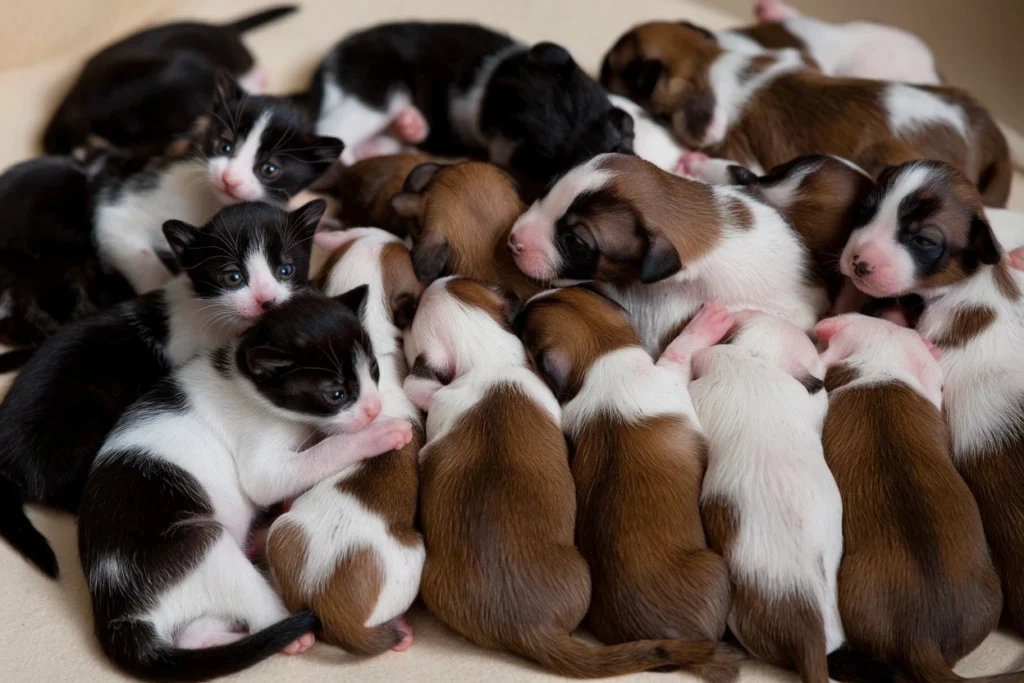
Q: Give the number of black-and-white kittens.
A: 3